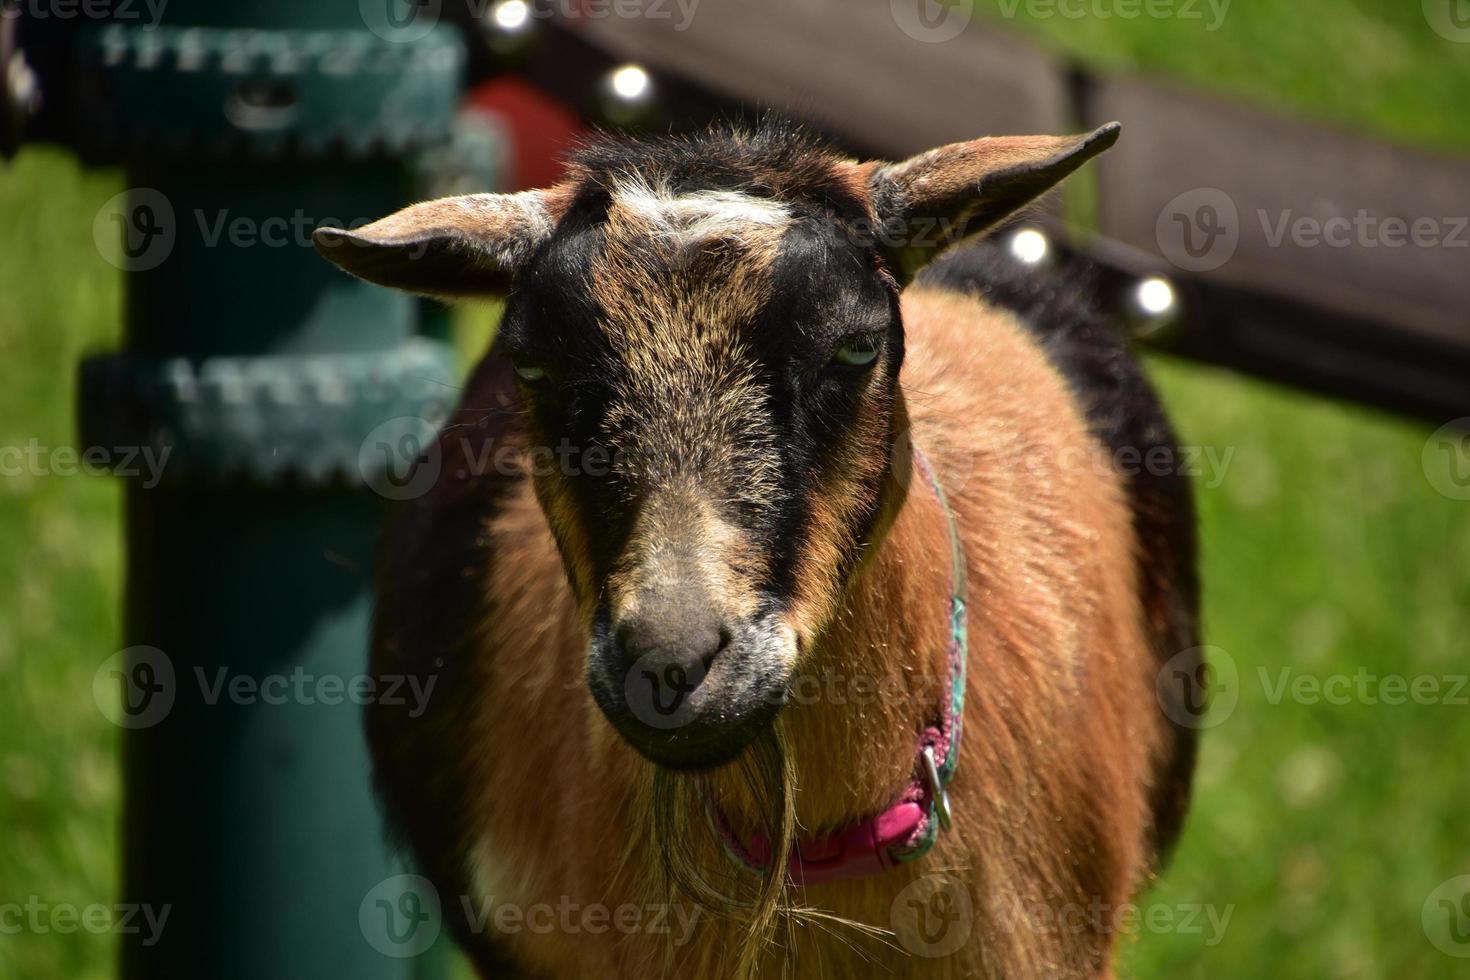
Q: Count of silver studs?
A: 4